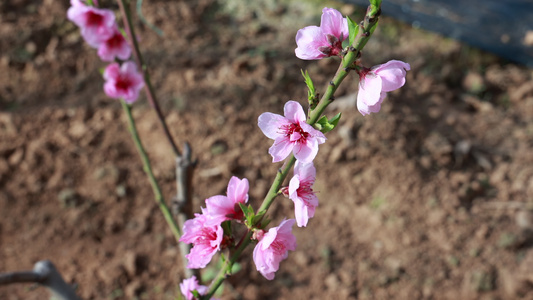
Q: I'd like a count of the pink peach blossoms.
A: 11